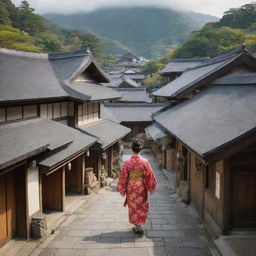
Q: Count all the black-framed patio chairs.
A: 0